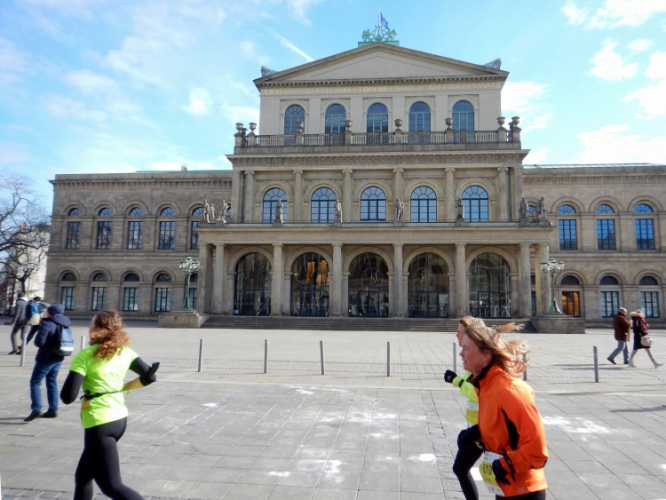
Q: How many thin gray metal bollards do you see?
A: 9